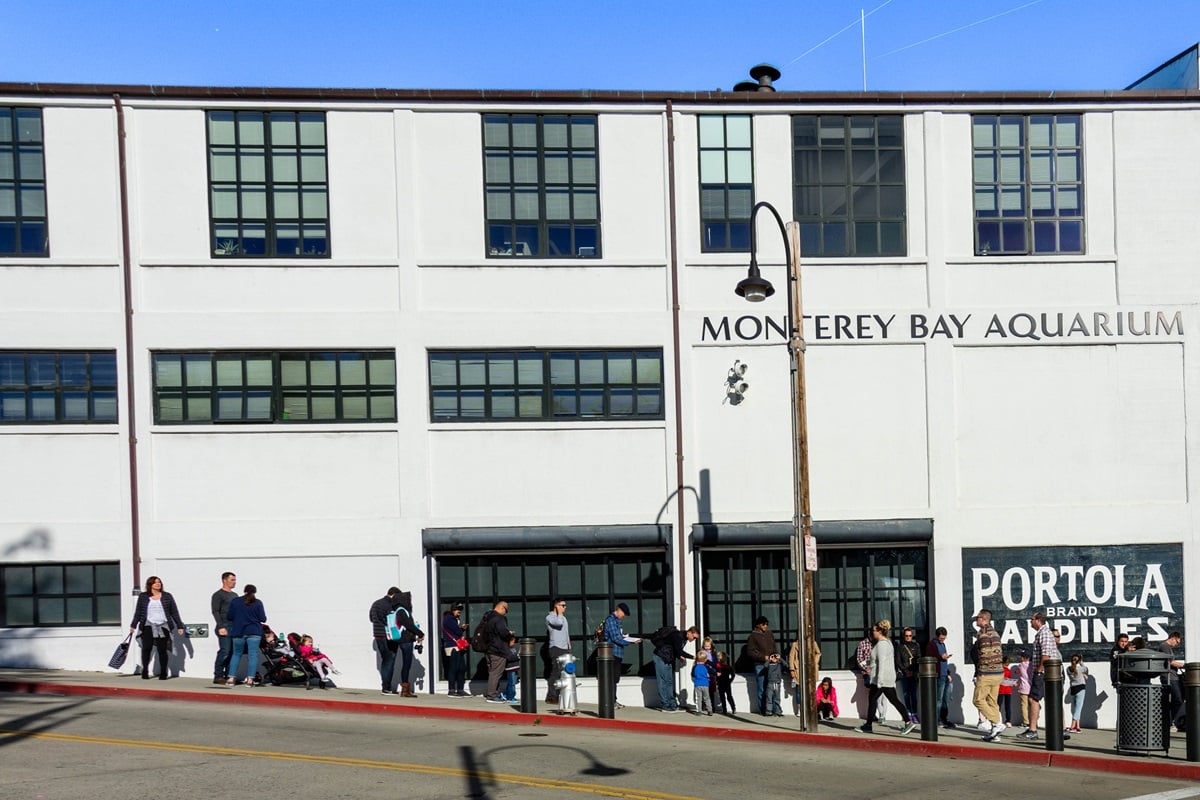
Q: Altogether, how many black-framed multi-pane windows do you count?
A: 12